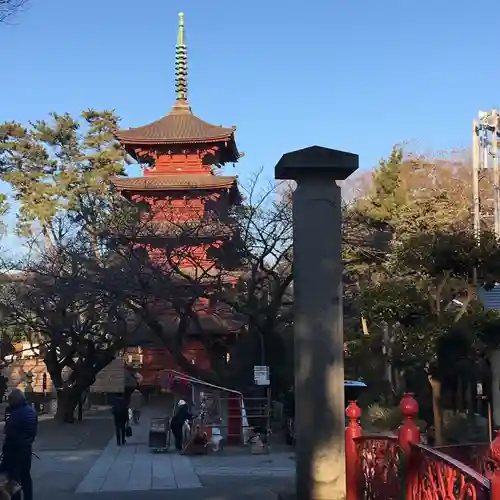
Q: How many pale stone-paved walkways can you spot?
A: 1